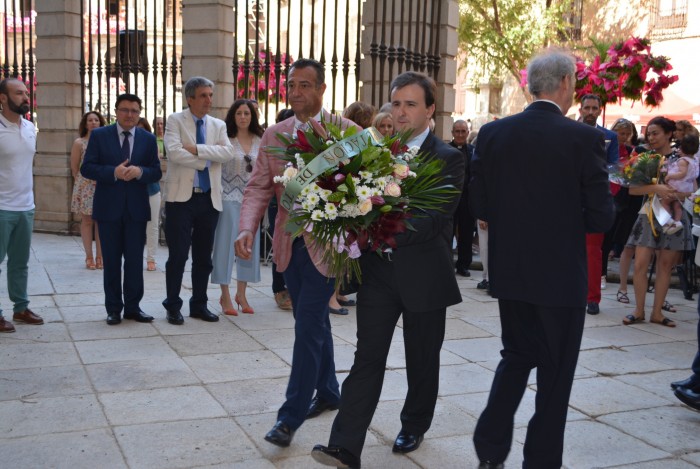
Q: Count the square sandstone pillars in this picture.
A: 3